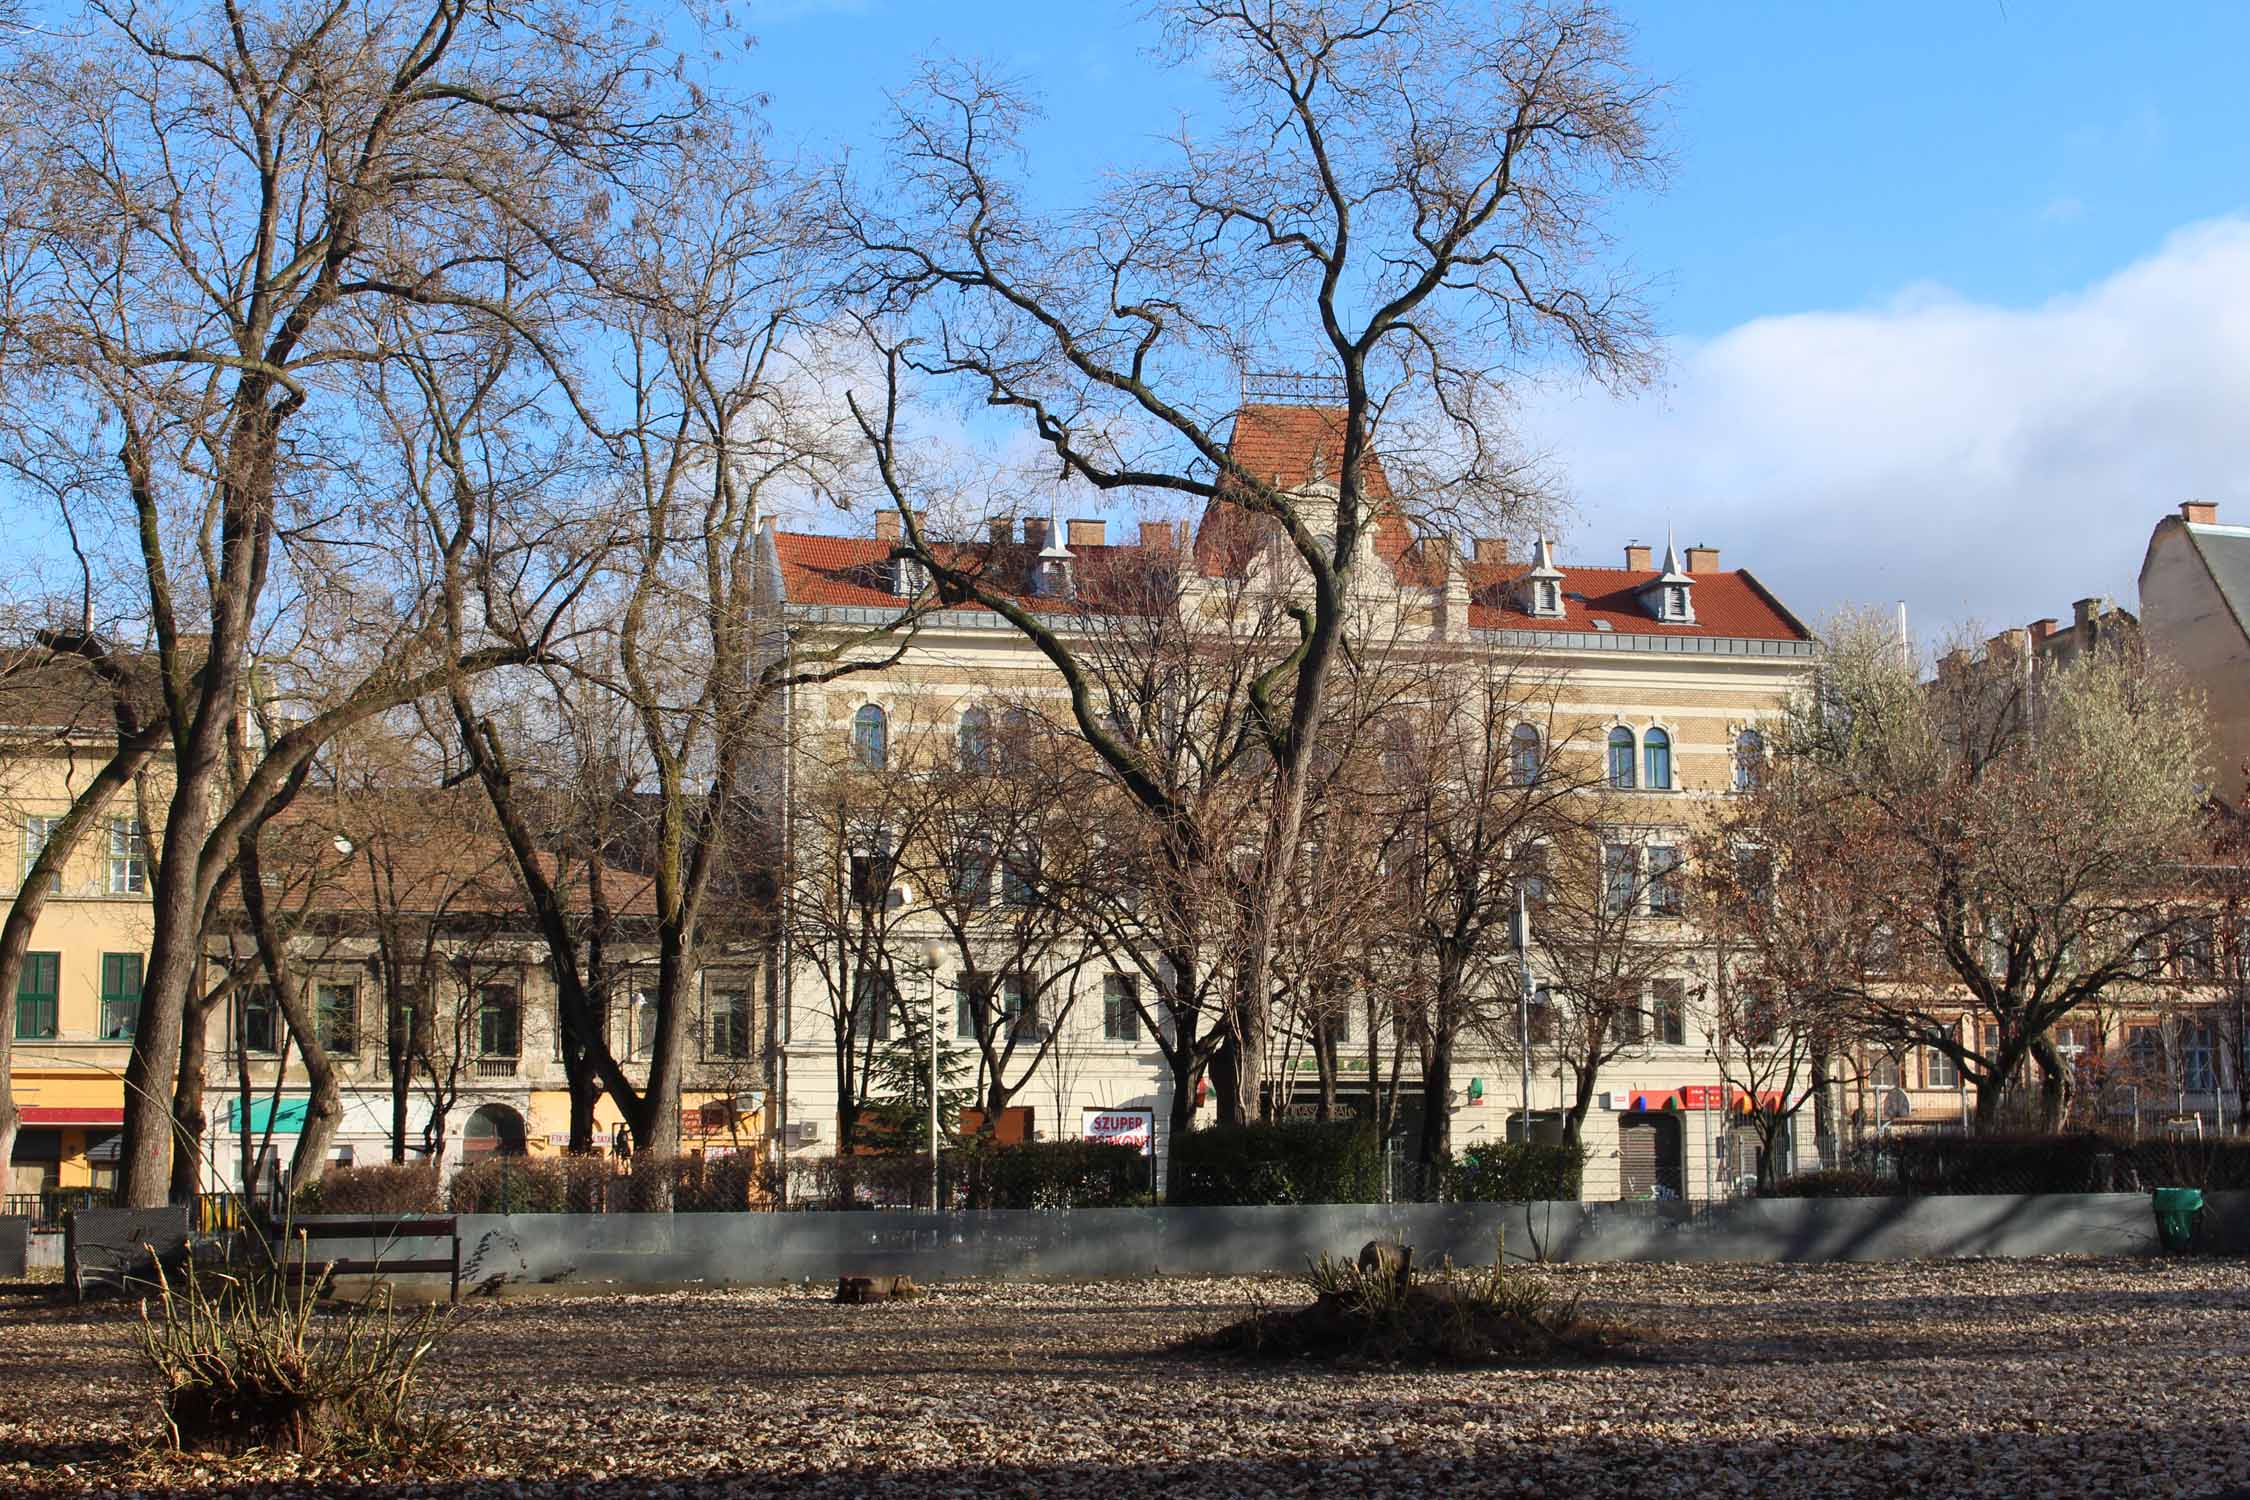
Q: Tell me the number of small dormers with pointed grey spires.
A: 4